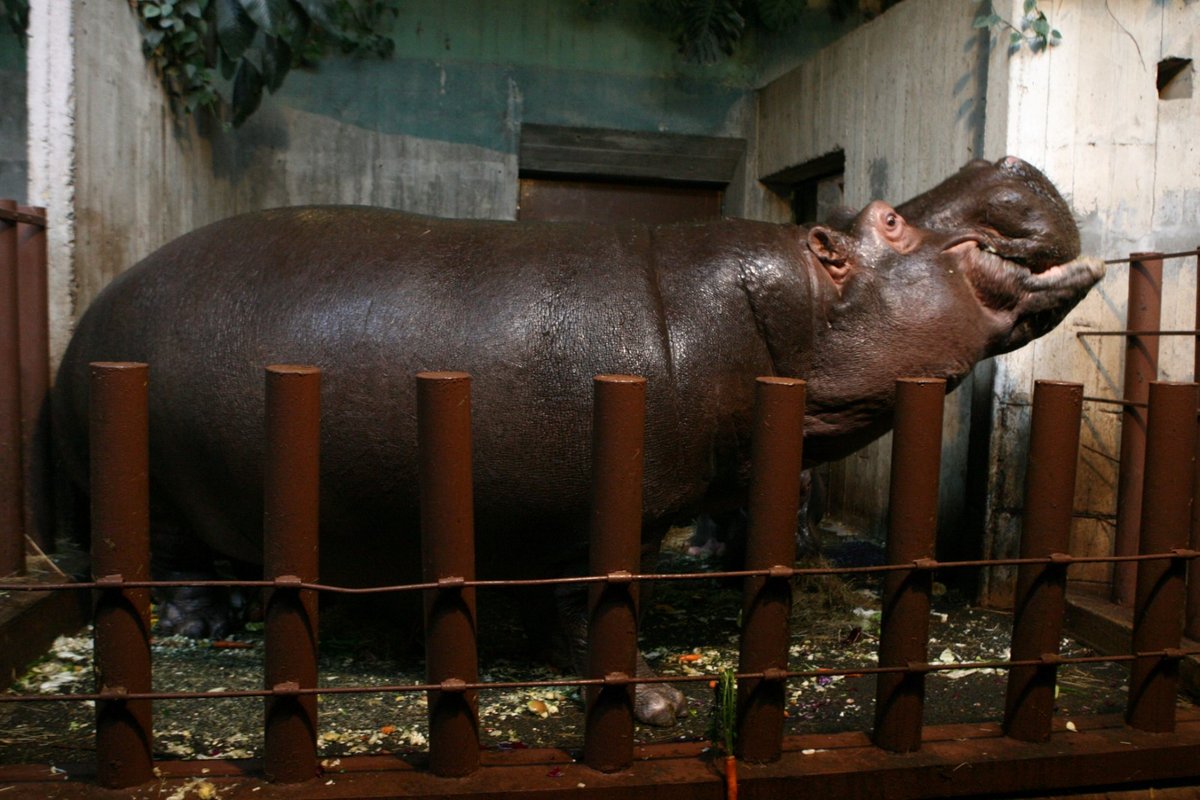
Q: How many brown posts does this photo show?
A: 12